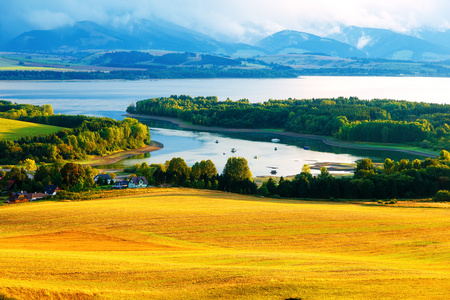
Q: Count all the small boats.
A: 8